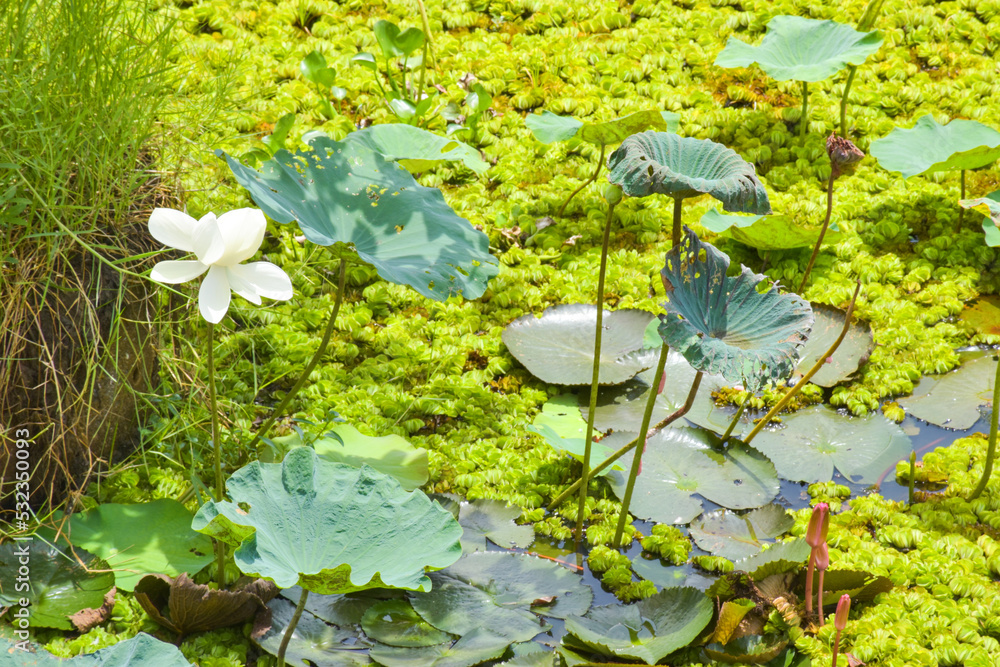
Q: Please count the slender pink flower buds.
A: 3